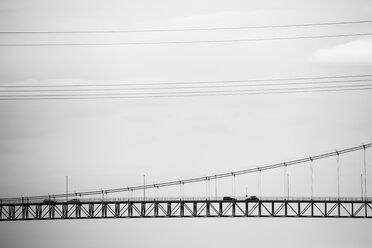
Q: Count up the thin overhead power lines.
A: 6